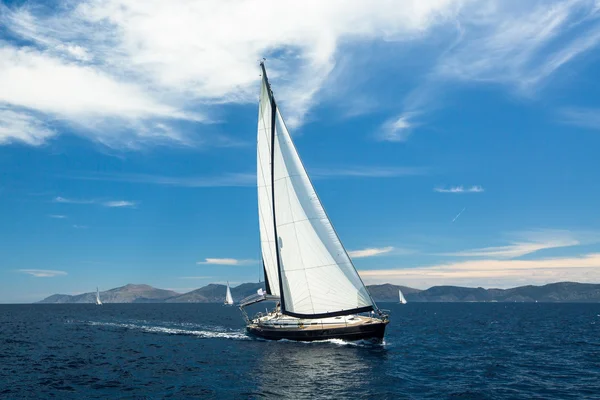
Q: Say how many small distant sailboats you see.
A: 3